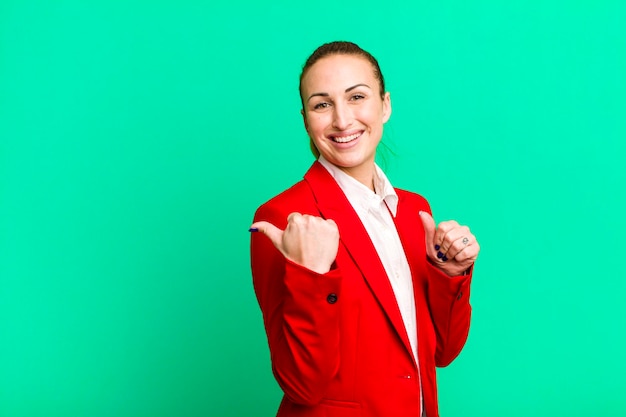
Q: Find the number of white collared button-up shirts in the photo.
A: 1